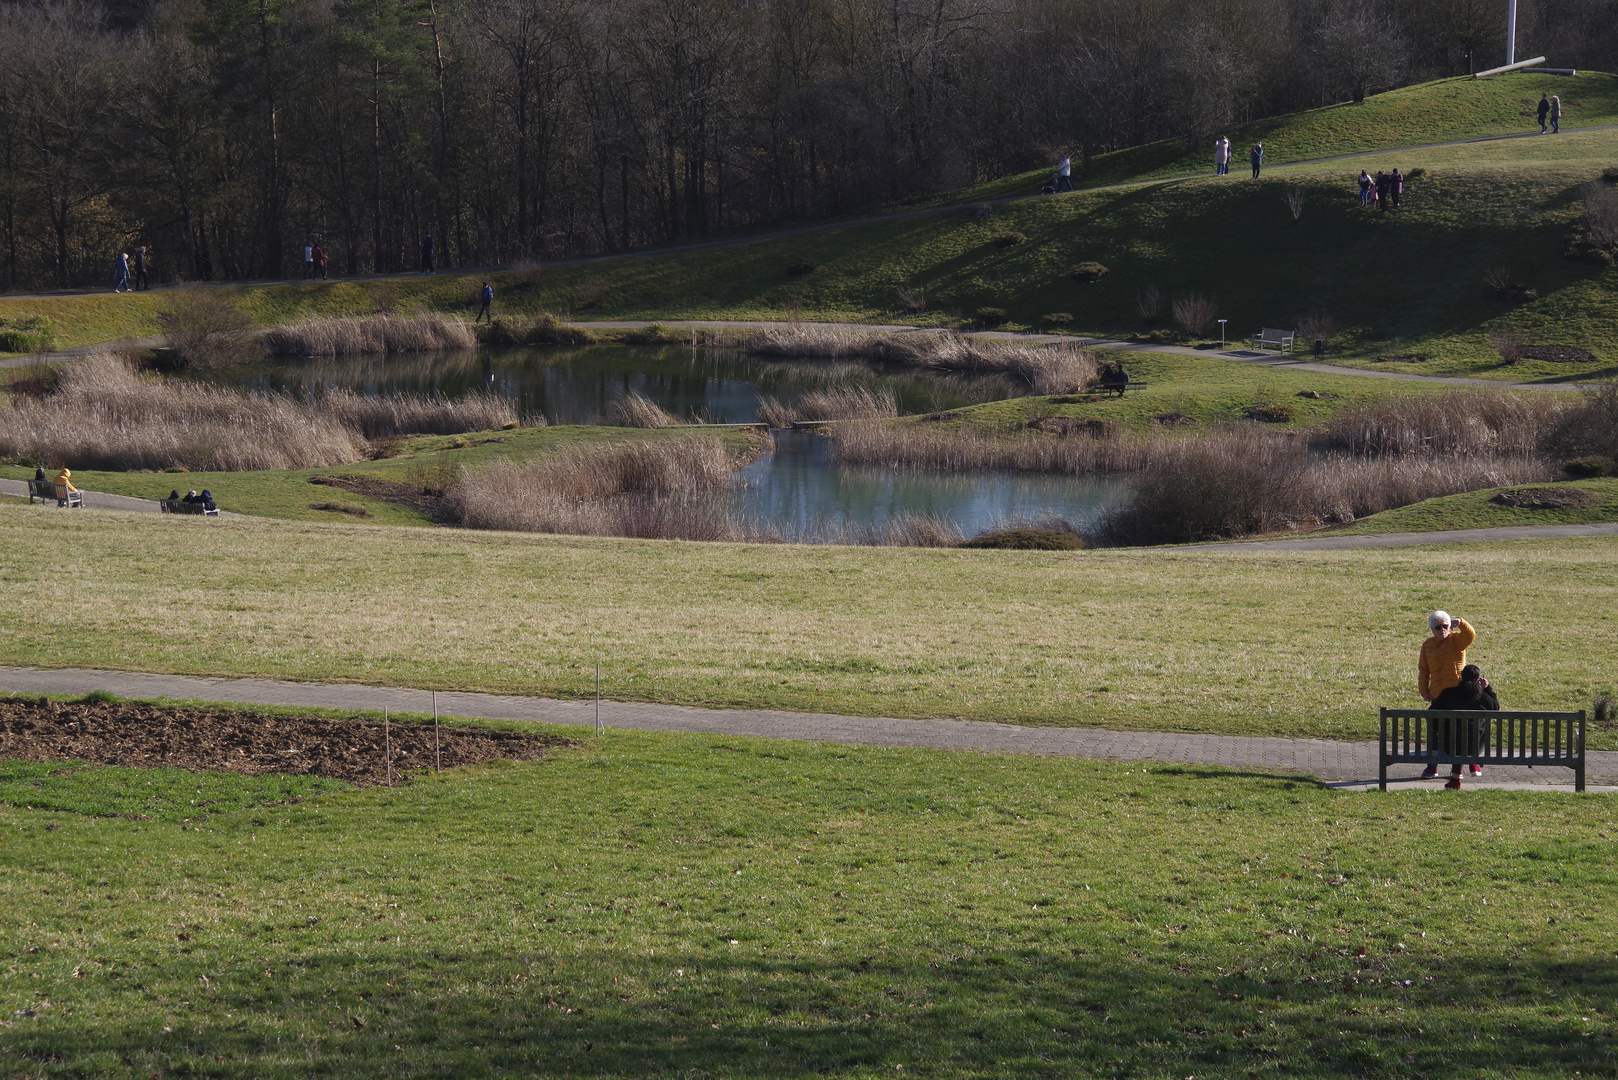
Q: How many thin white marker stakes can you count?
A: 3